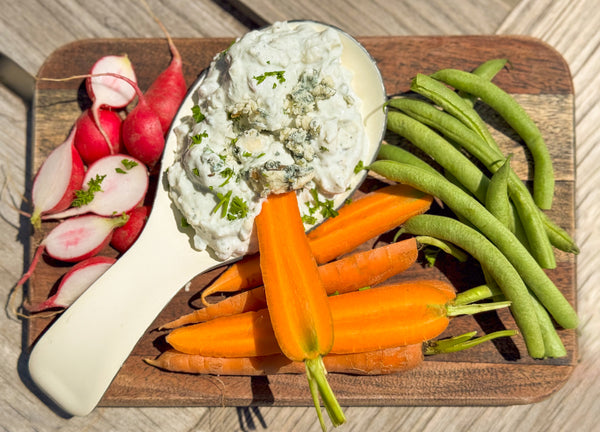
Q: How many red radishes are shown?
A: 9